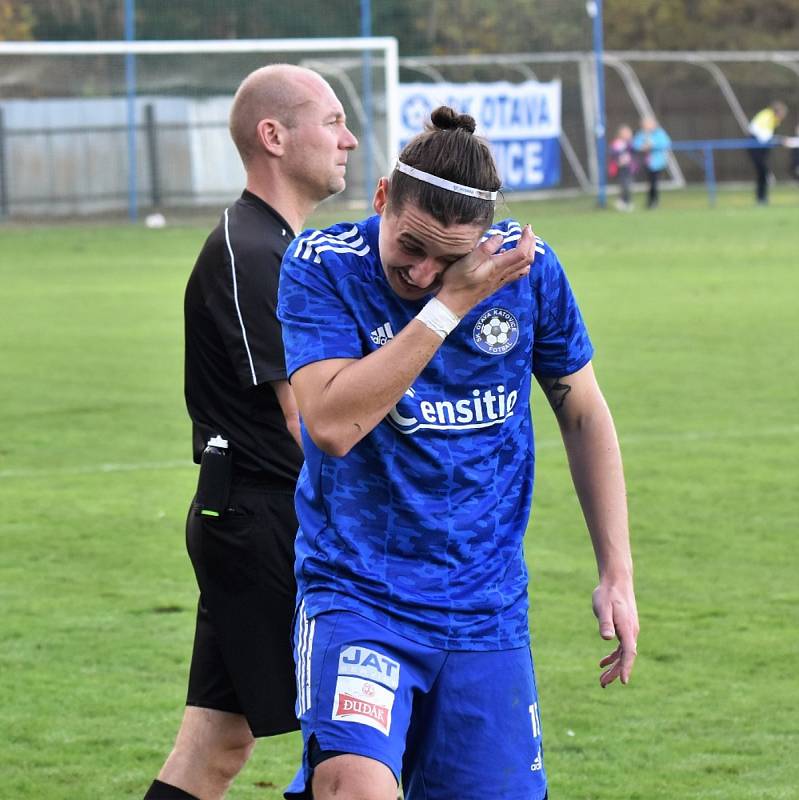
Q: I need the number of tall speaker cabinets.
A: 0